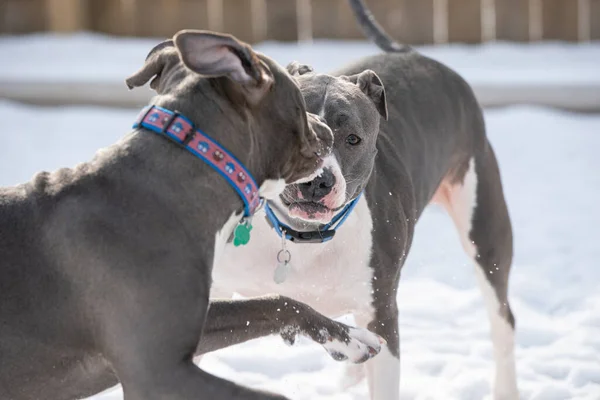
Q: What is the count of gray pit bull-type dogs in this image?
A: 2